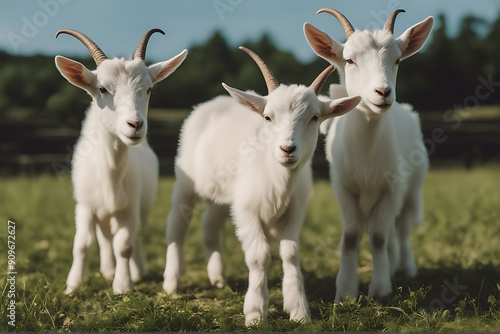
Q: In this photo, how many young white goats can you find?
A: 3